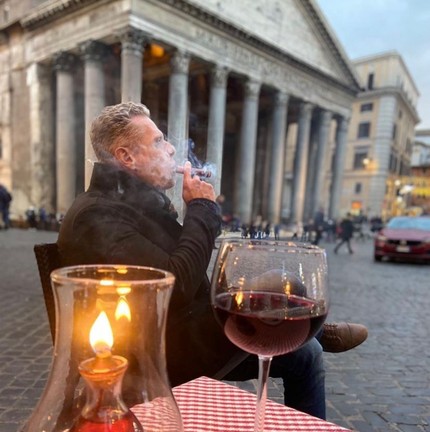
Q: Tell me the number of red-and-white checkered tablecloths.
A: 1